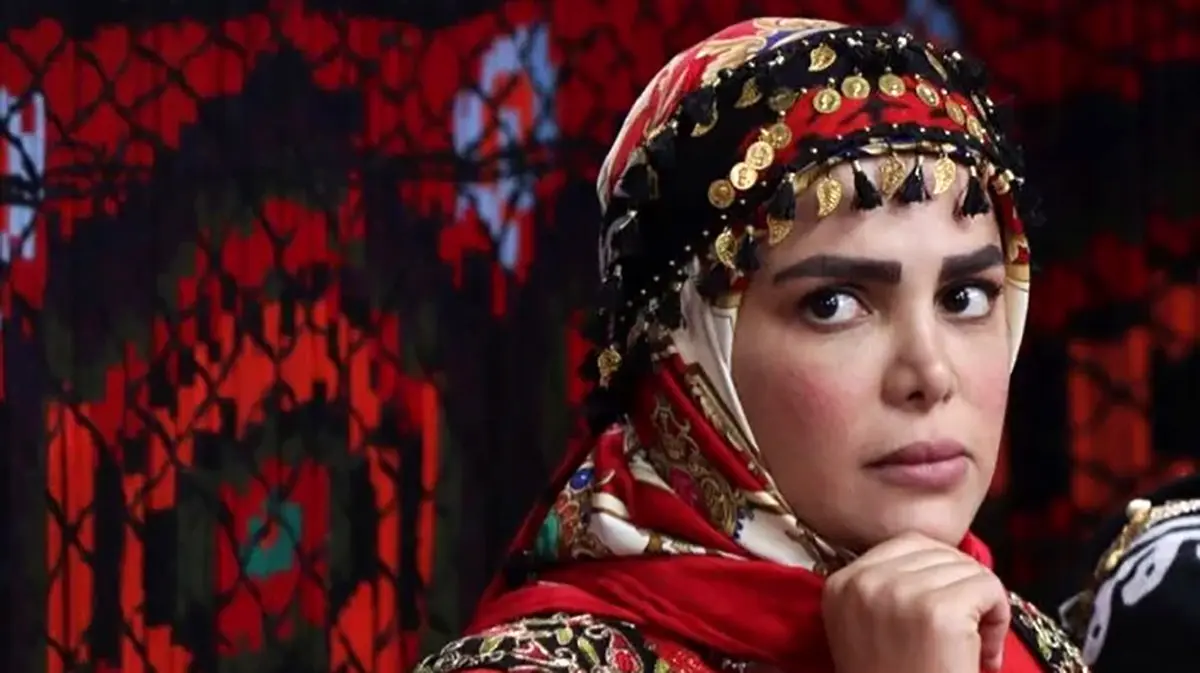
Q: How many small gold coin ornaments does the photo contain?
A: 11